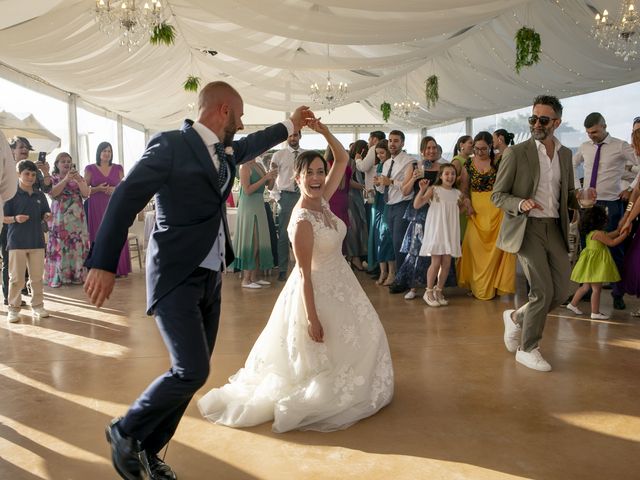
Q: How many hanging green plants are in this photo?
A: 5